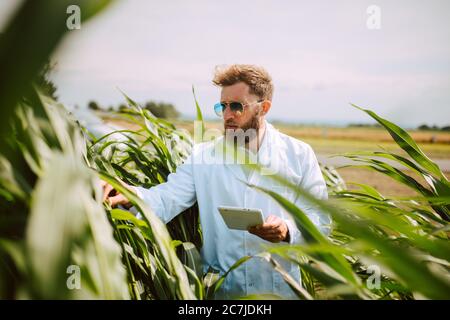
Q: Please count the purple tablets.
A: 0